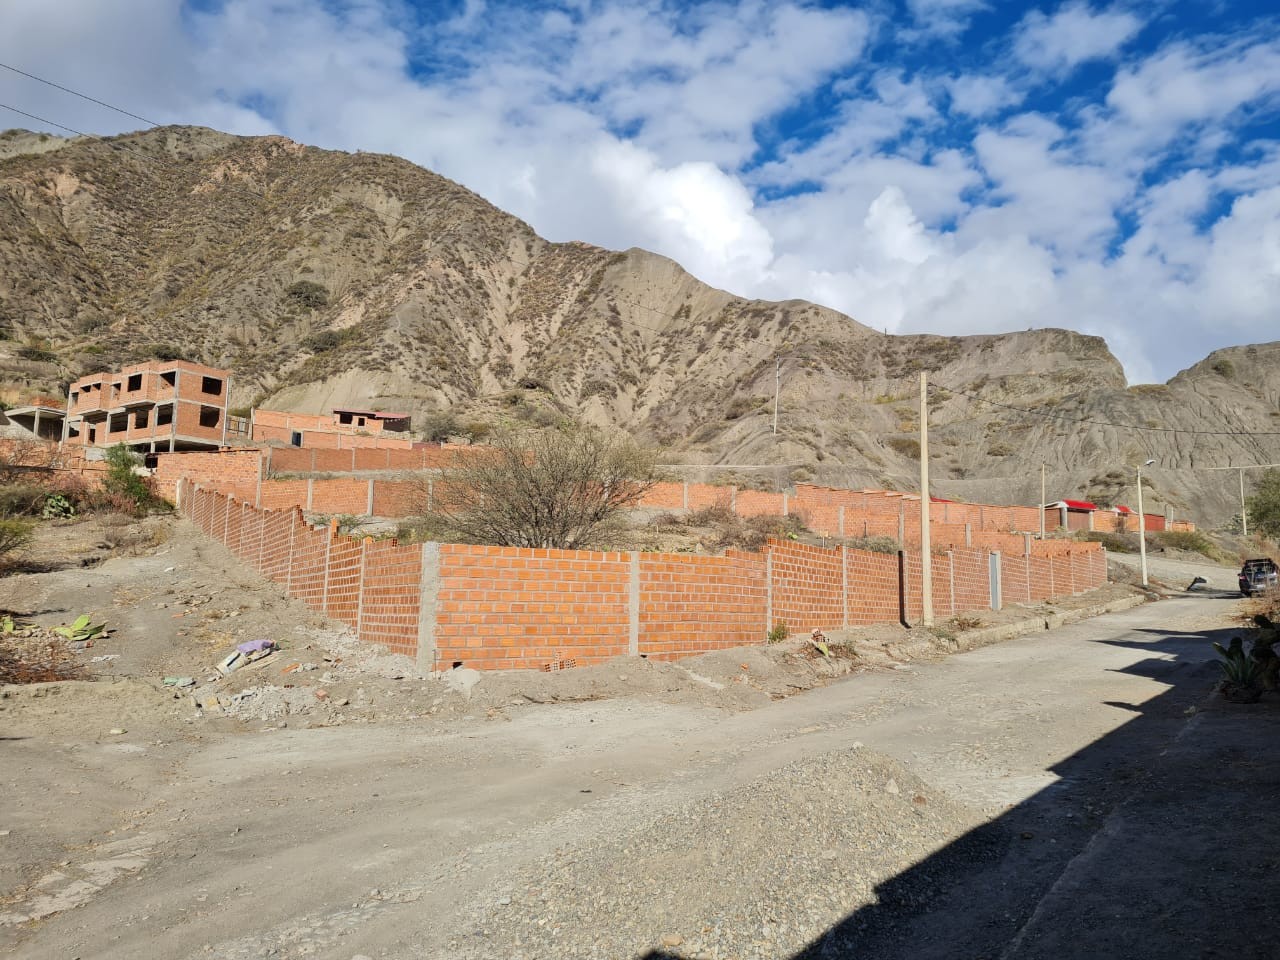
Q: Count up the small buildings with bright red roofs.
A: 2